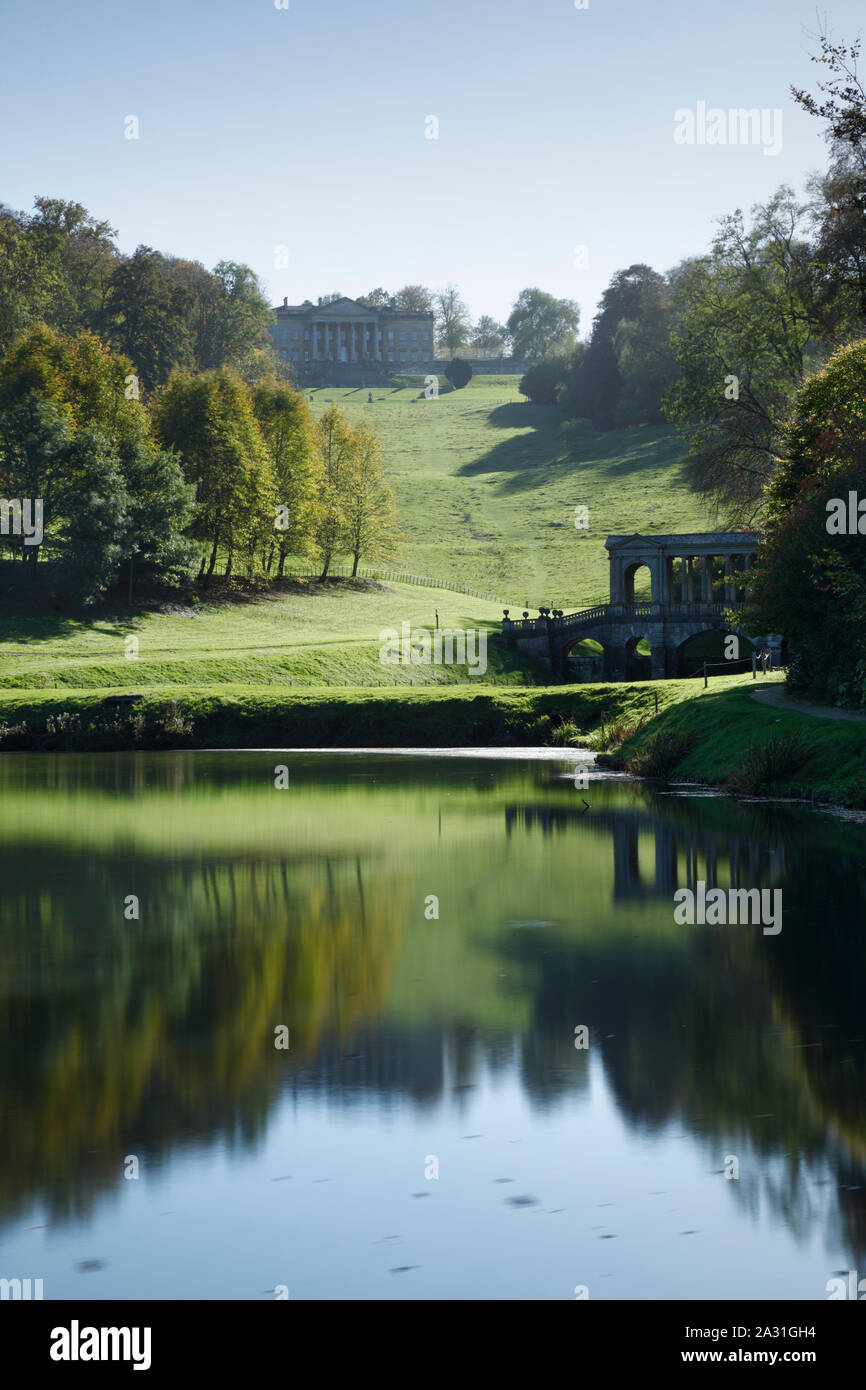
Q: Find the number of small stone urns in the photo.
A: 6